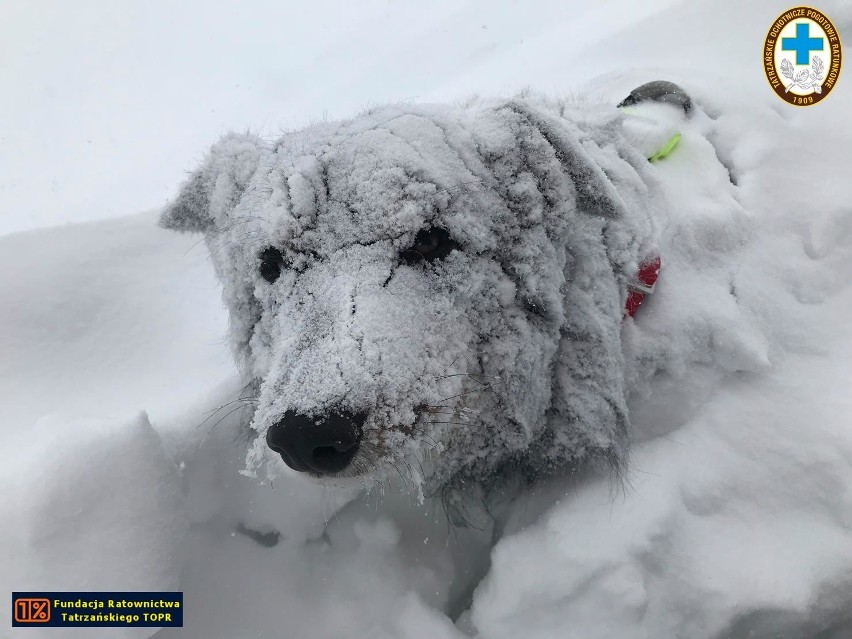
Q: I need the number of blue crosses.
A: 1